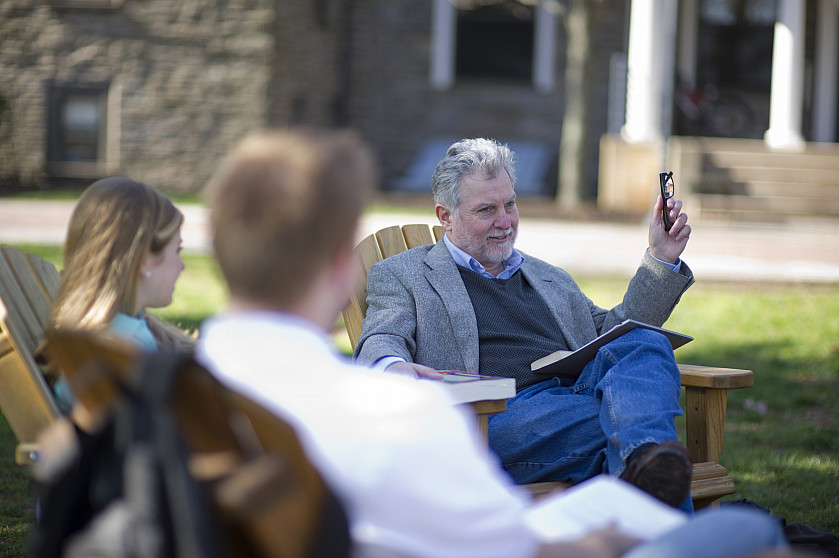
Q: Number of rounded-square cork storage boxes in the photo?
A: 0